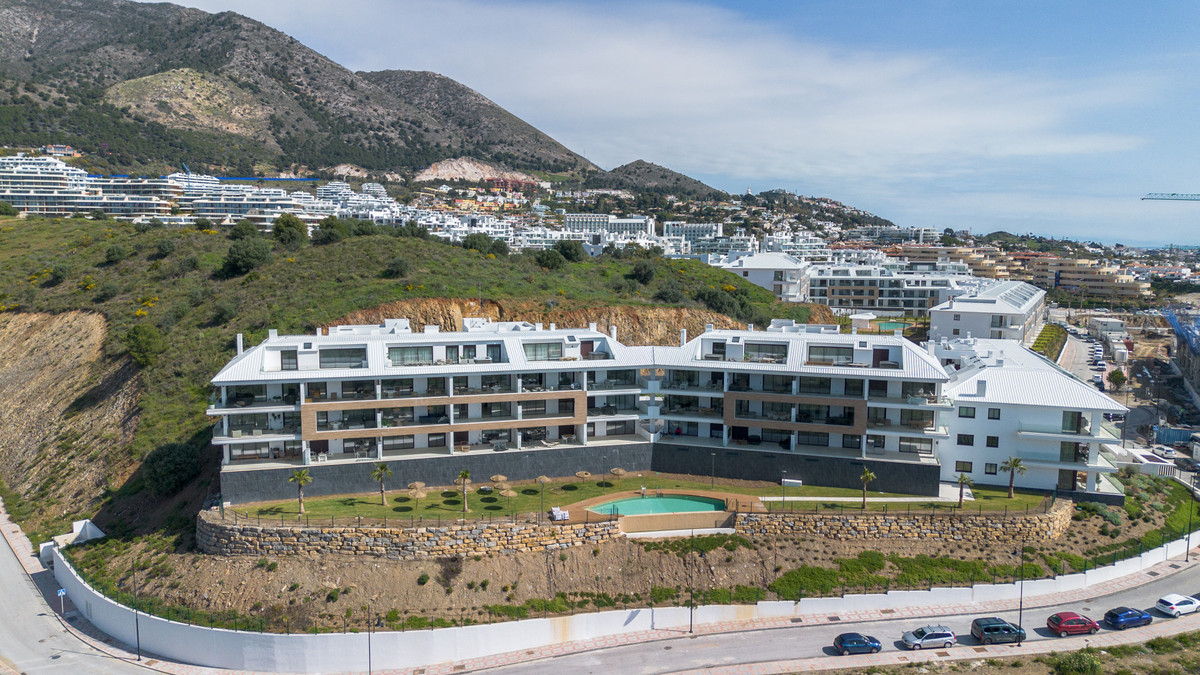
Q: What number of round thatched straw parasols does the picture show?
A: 10